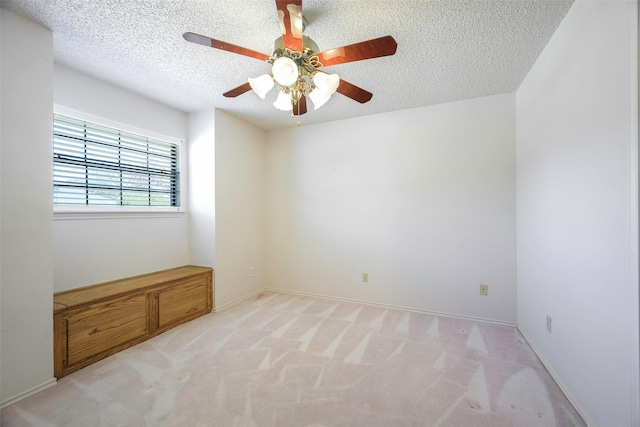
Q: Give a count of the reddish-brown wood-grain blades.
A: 6